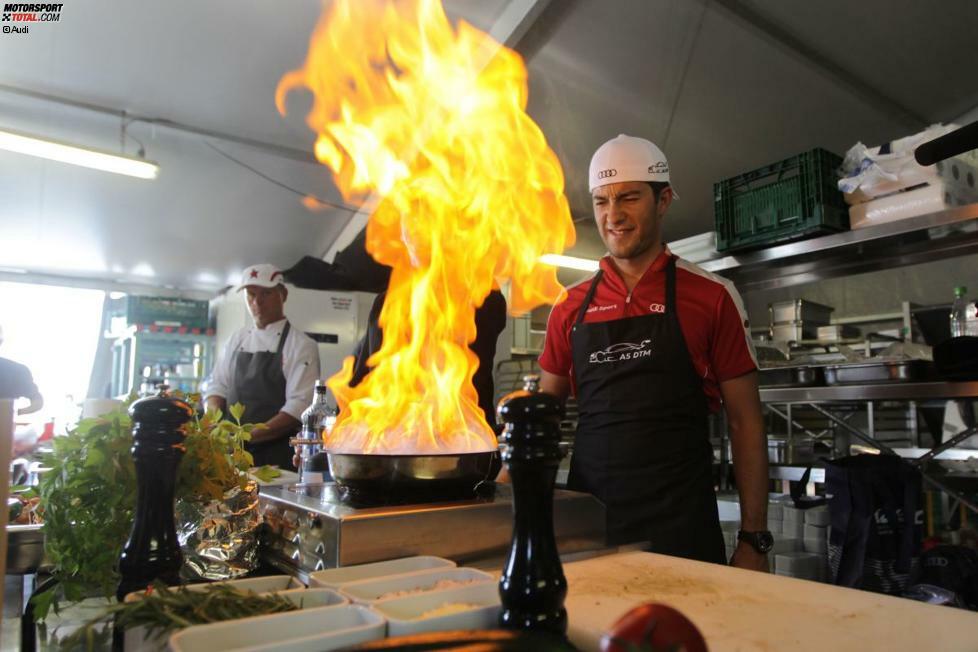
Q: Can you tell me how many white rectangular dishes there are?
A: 6